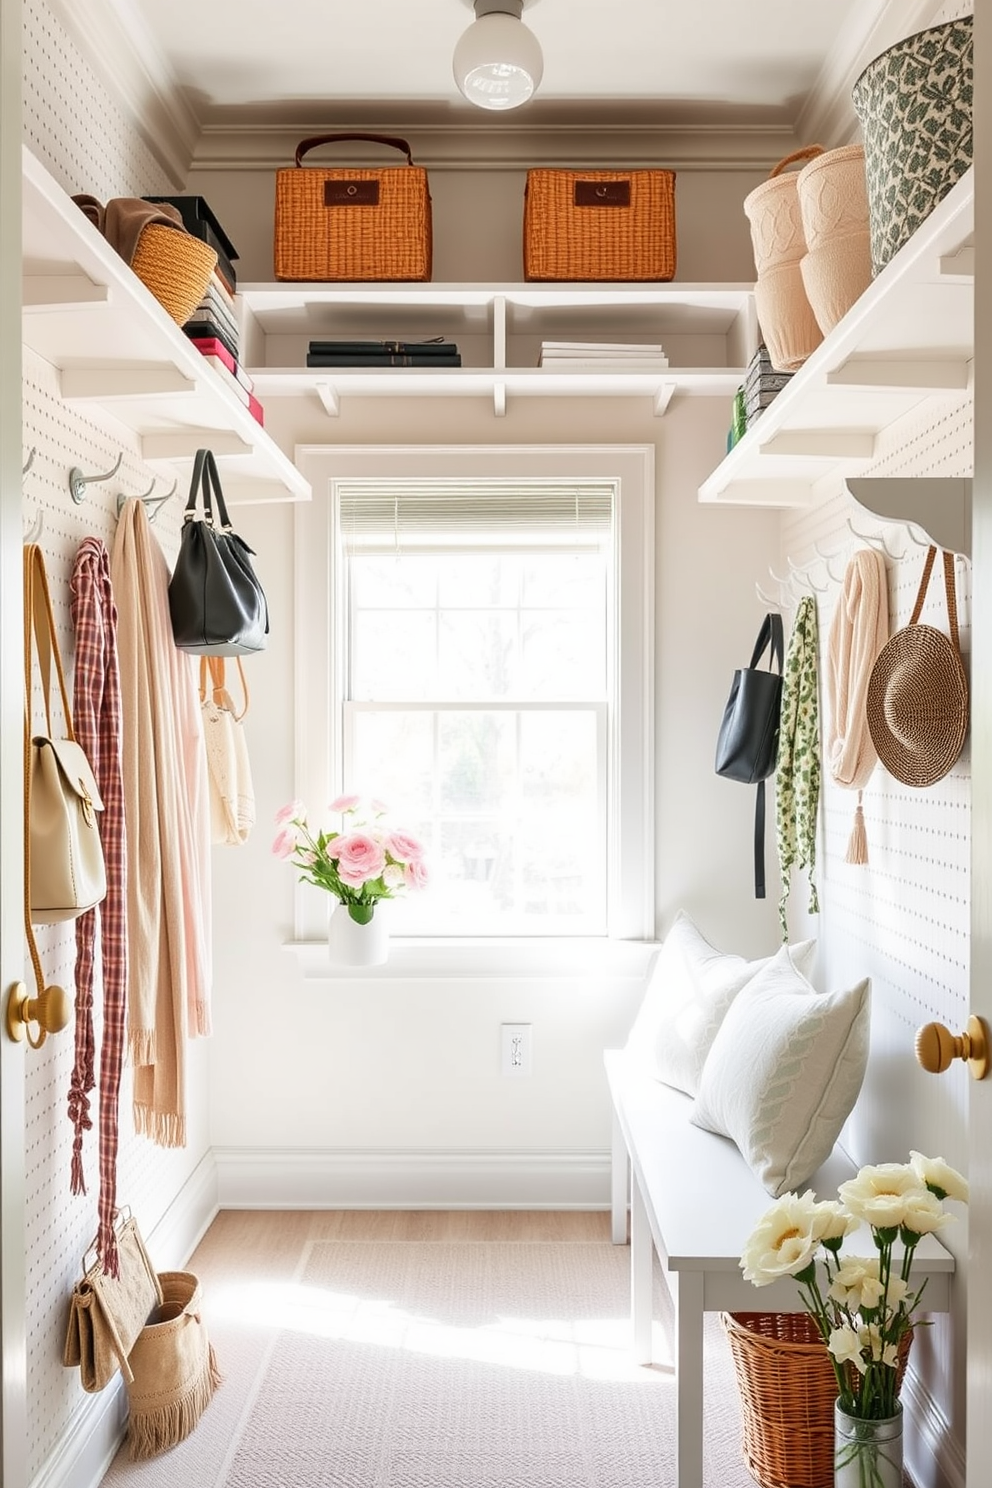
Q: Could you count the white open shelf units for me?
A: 3